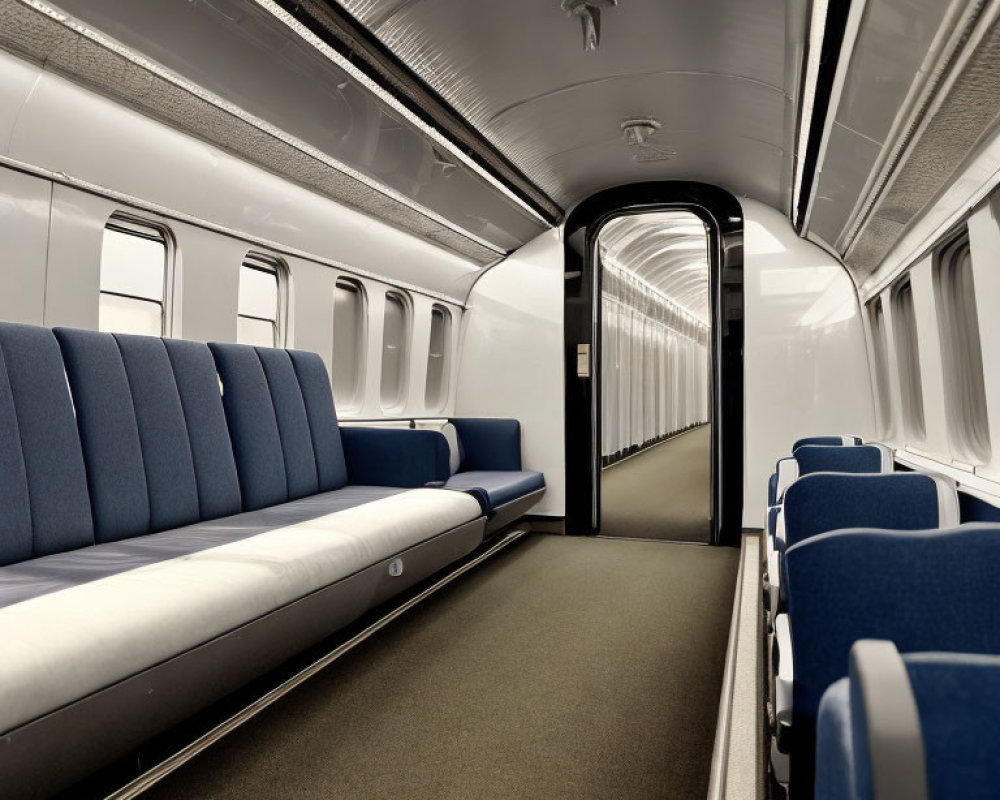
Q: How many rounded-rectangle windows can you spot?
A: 8